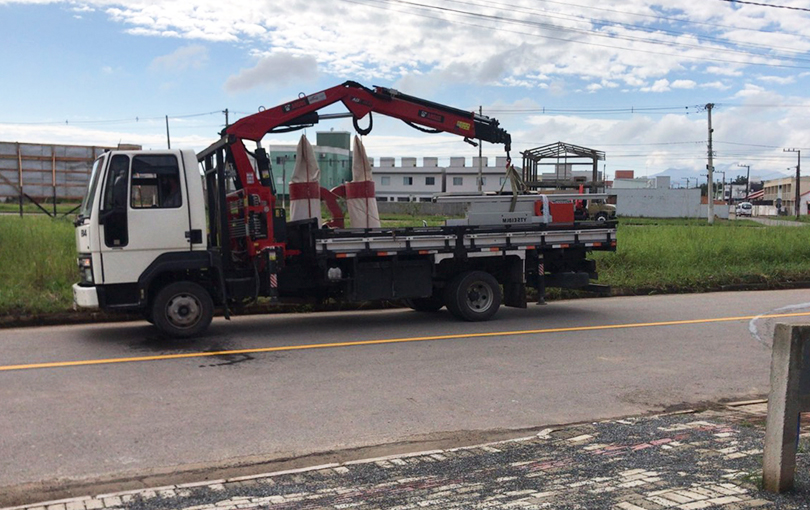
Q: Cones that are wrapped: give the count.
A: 2